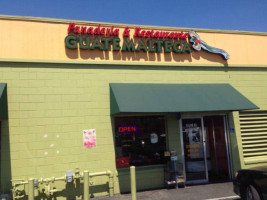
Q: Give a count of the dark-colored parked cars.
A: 1